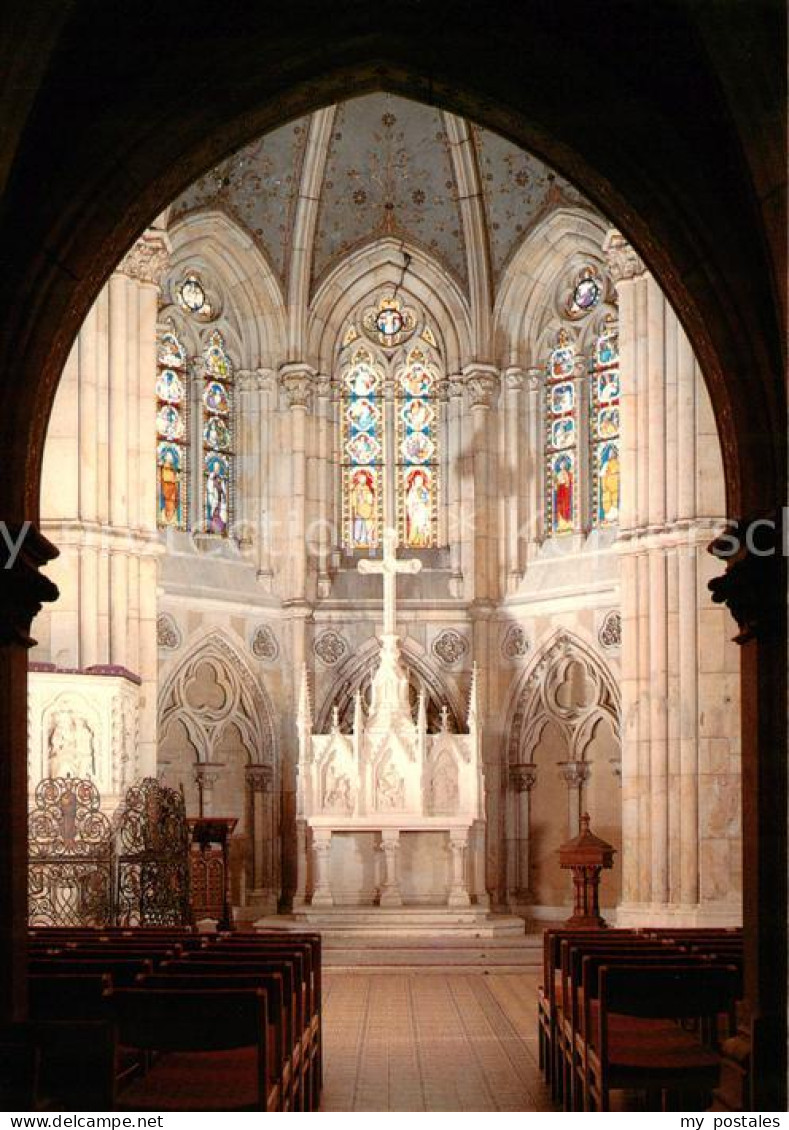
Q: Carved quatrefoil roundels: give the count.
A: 6